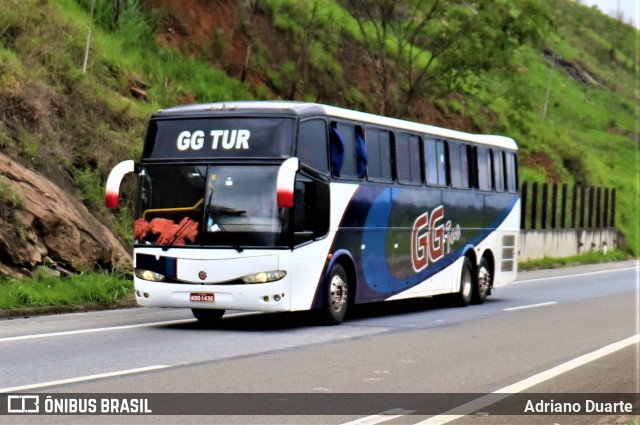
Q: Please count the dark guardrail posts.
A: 11